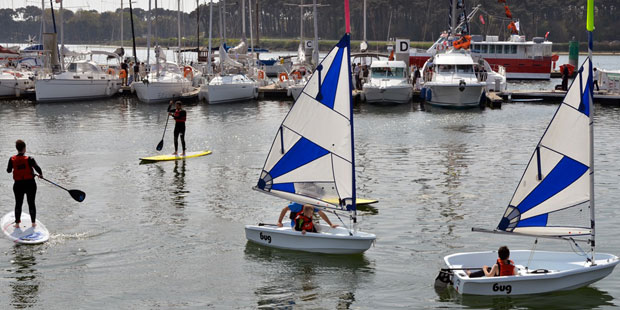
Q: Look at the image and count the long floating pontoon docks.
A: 1